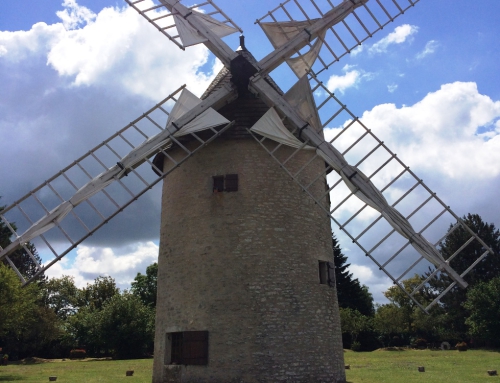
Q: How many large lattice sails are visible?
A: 4